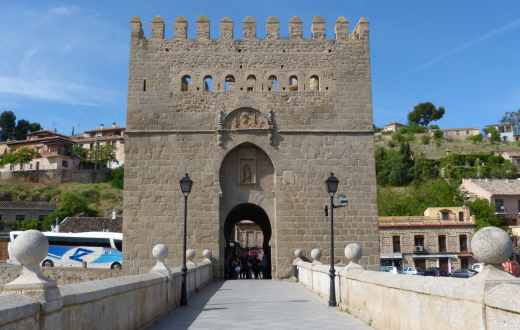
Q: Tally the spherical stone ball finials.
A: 8